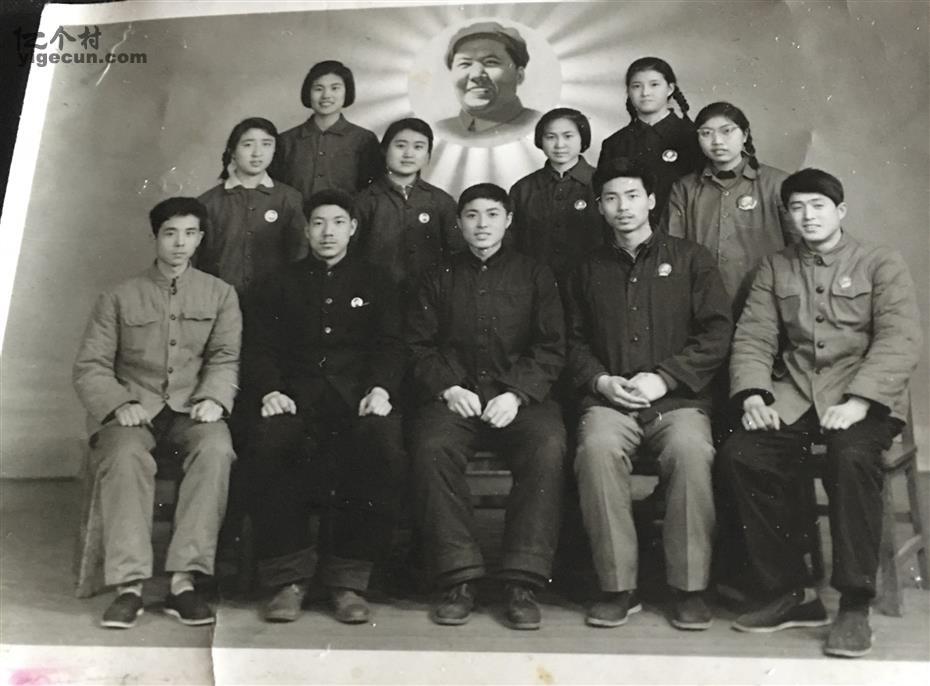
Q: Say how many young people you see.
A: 11